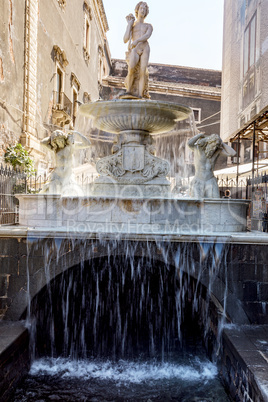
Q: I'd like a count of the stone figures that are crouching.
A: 2